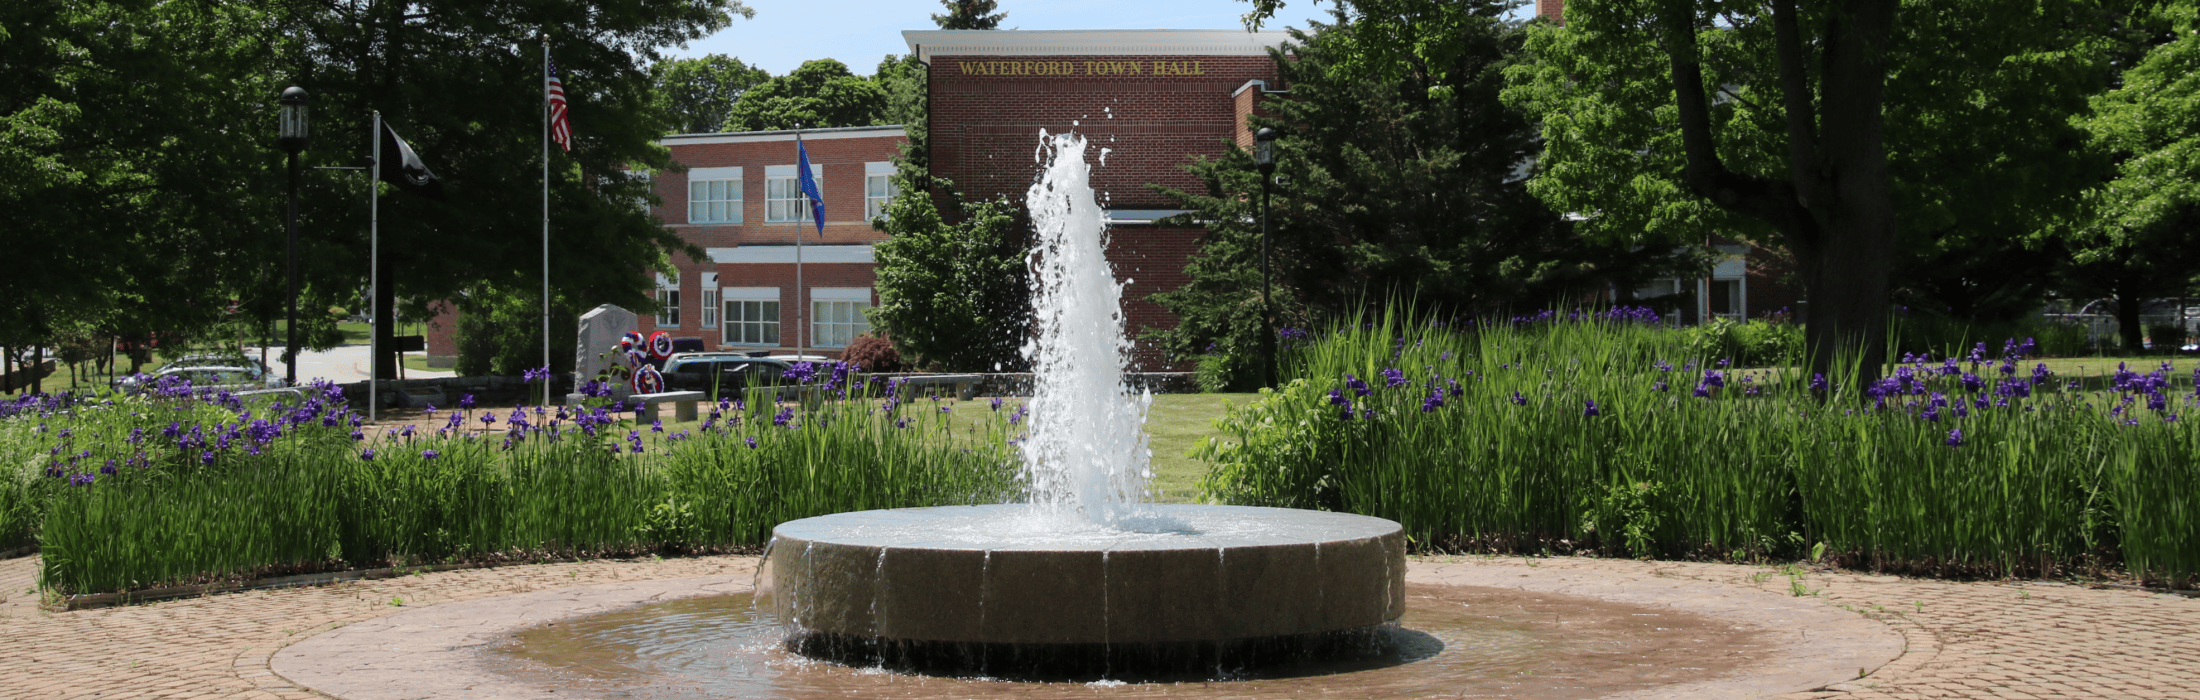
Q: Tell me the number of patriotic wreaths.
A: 3